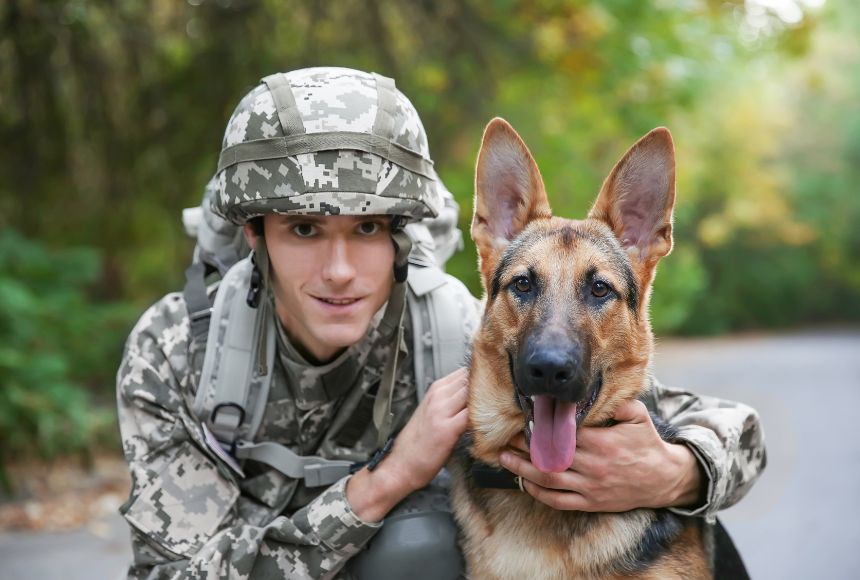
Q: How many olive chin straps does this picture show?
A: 2